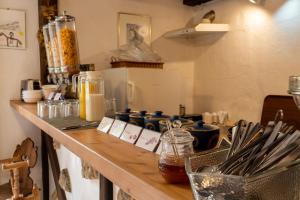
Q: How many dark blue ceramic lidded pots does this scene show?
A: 5